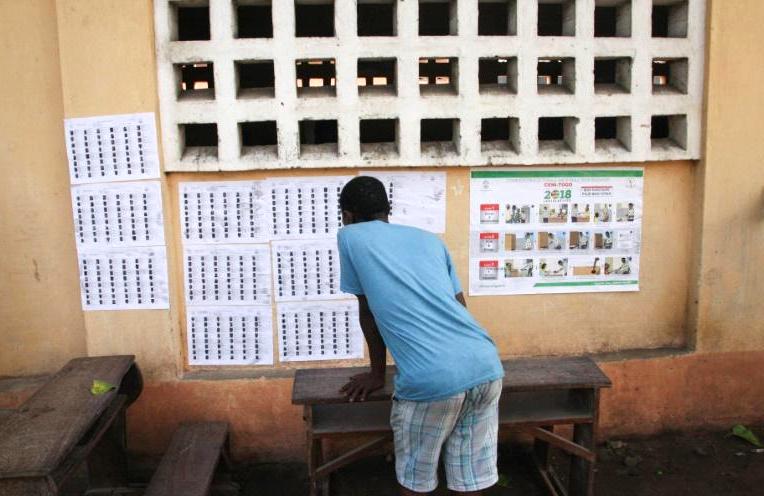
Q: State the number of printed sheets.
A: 11